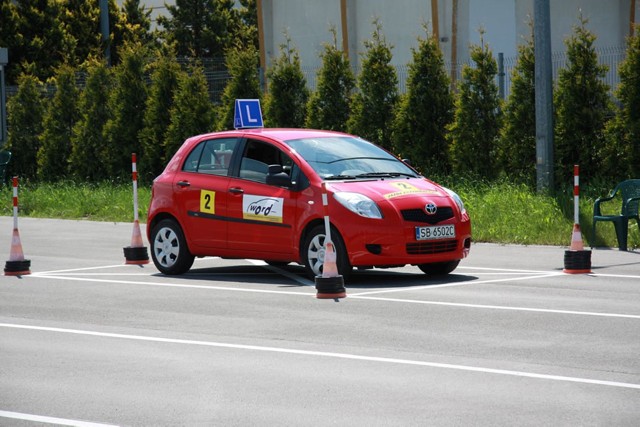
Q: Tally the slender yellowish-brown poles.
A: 5